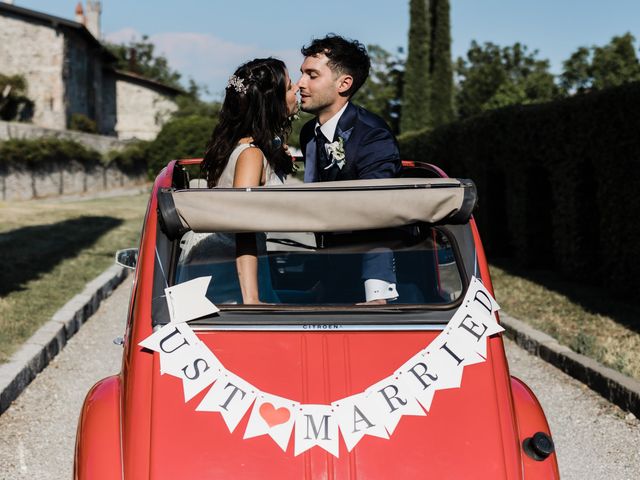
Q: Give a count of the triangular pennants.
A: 12